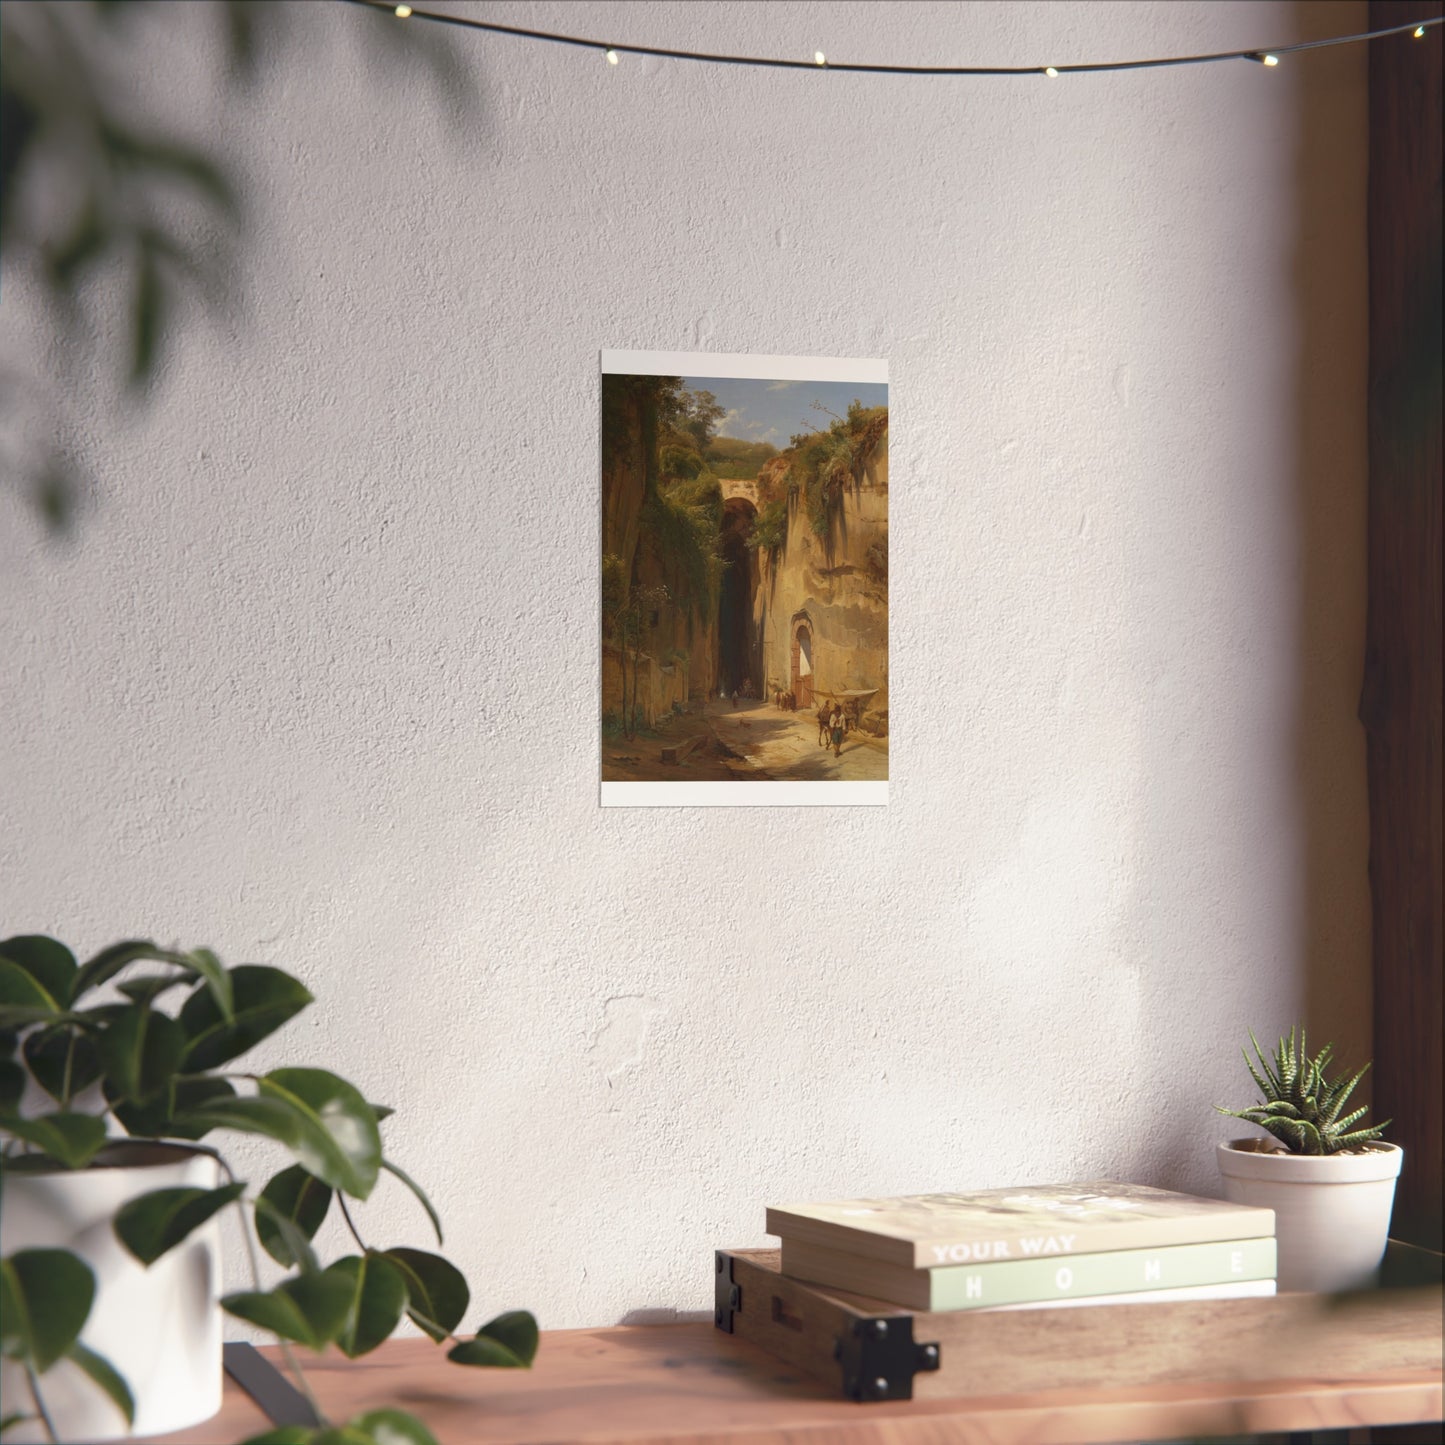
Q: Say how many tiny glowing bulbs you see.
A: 6